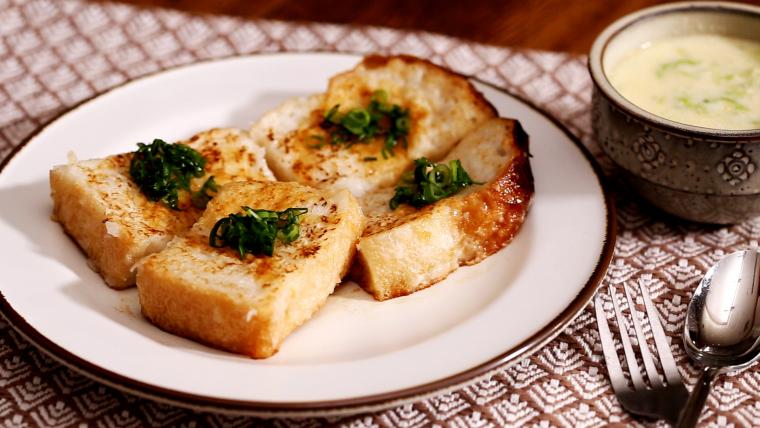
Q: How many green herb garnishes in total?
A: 4